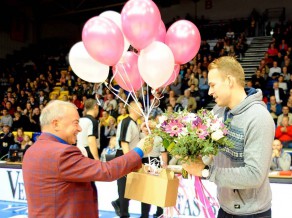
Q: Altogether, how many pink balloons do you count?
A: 6